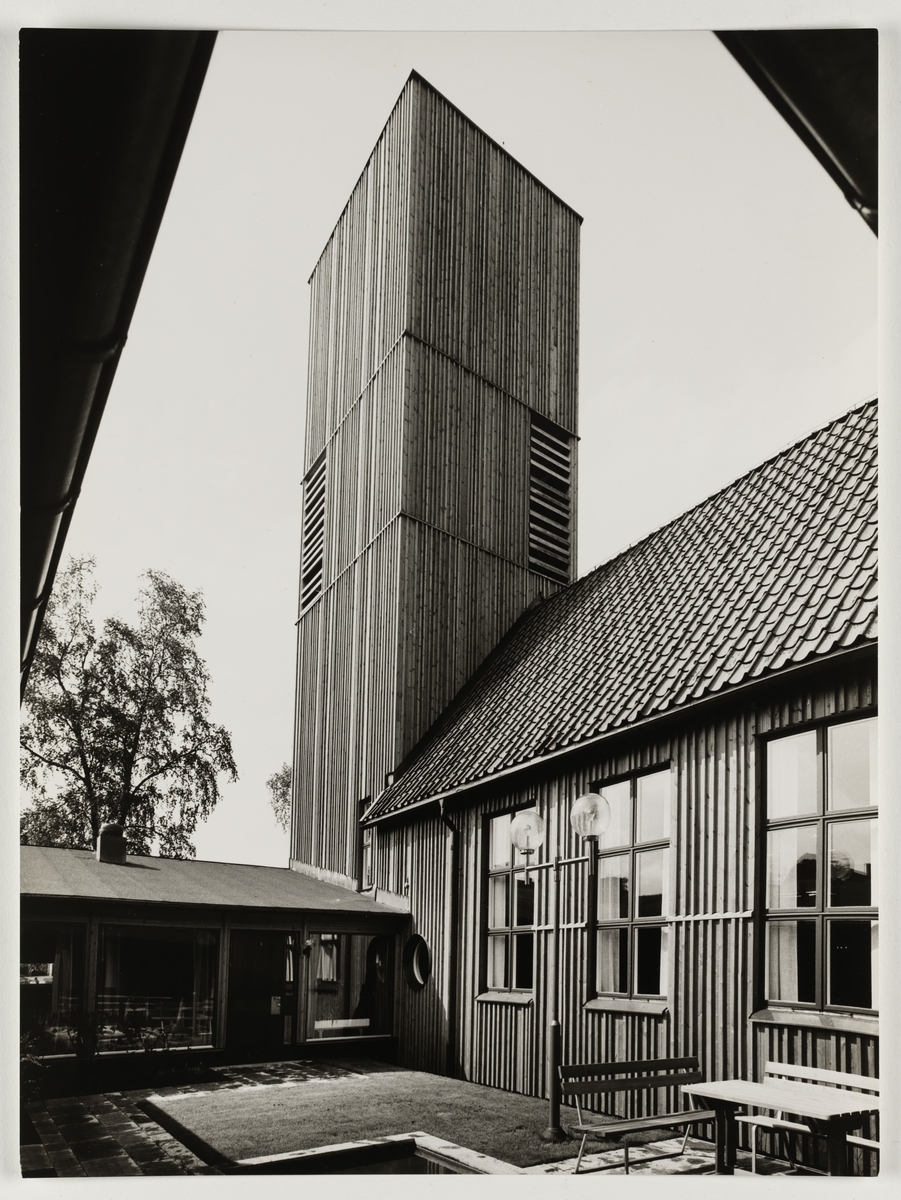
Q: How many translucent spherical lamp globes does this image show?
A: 2